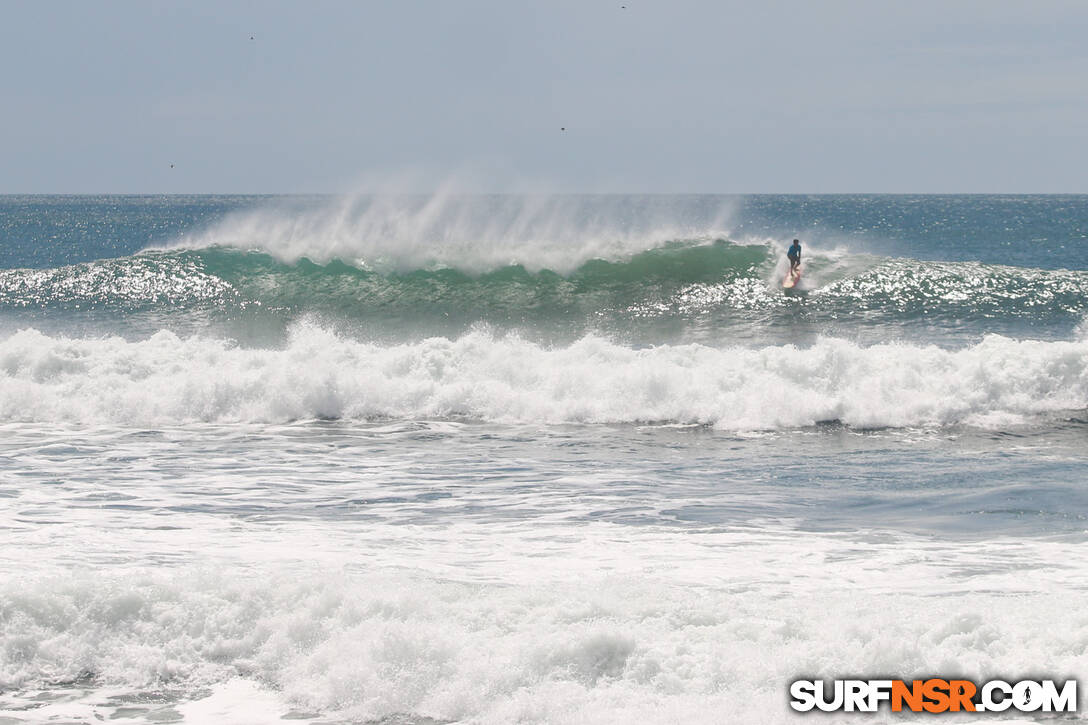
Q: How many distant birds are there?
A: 4